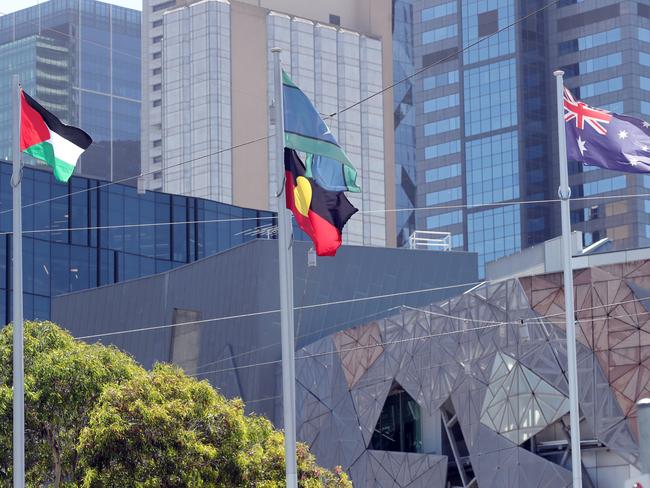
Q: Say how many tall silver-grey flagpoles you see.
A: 3